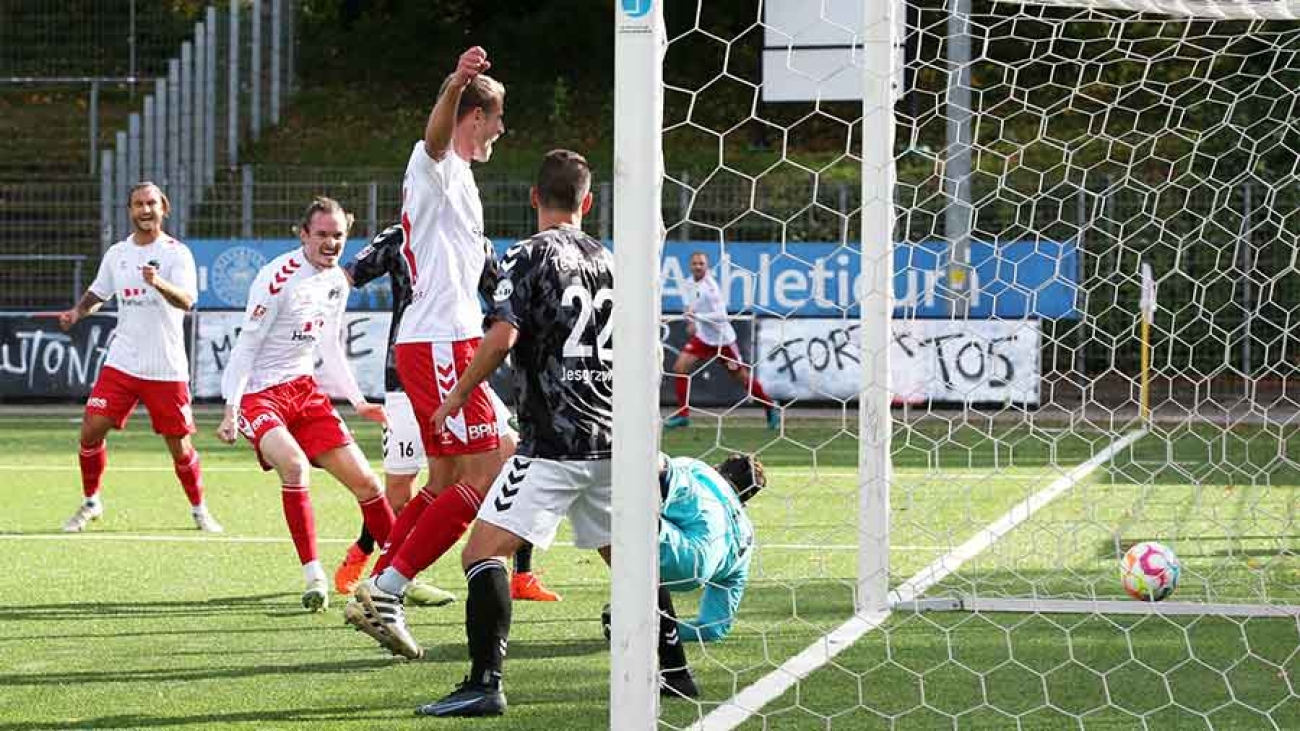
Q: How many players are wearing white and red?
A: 4